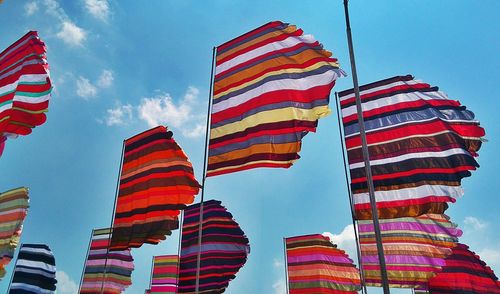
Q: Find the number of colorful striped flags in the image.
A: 12